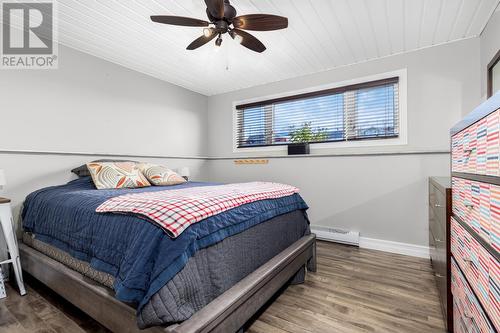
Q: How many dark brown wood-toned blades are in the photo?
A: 5